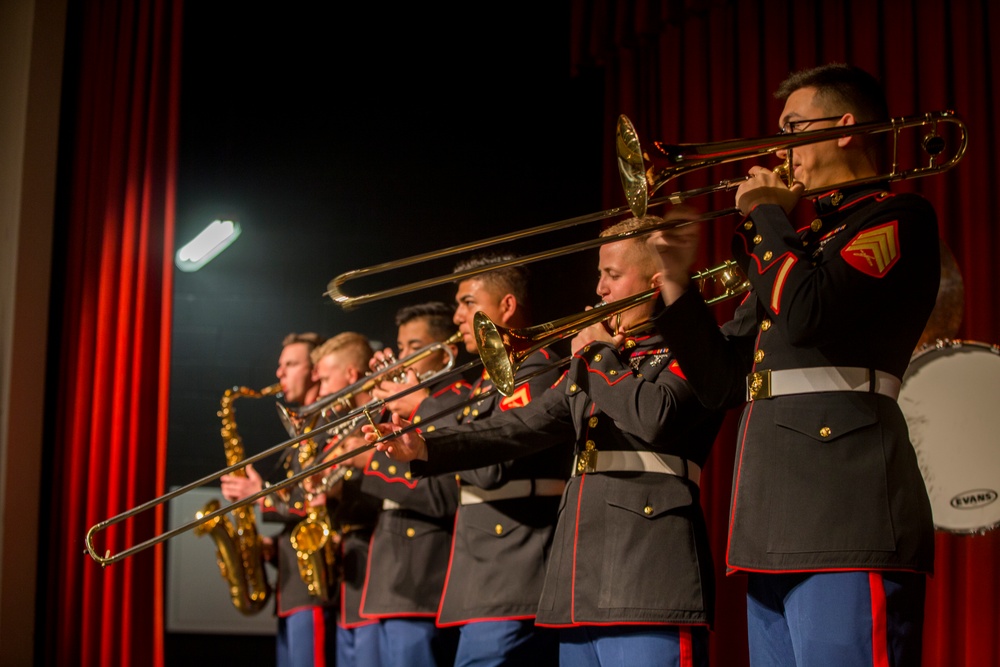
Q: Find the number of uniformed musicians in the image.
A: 6